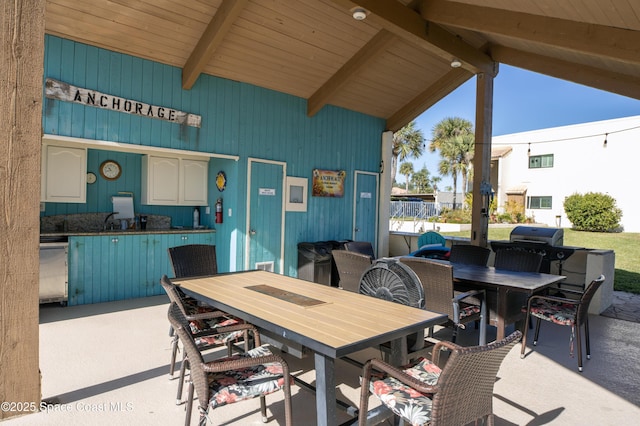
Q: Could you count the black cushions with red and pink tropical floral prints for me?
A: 5